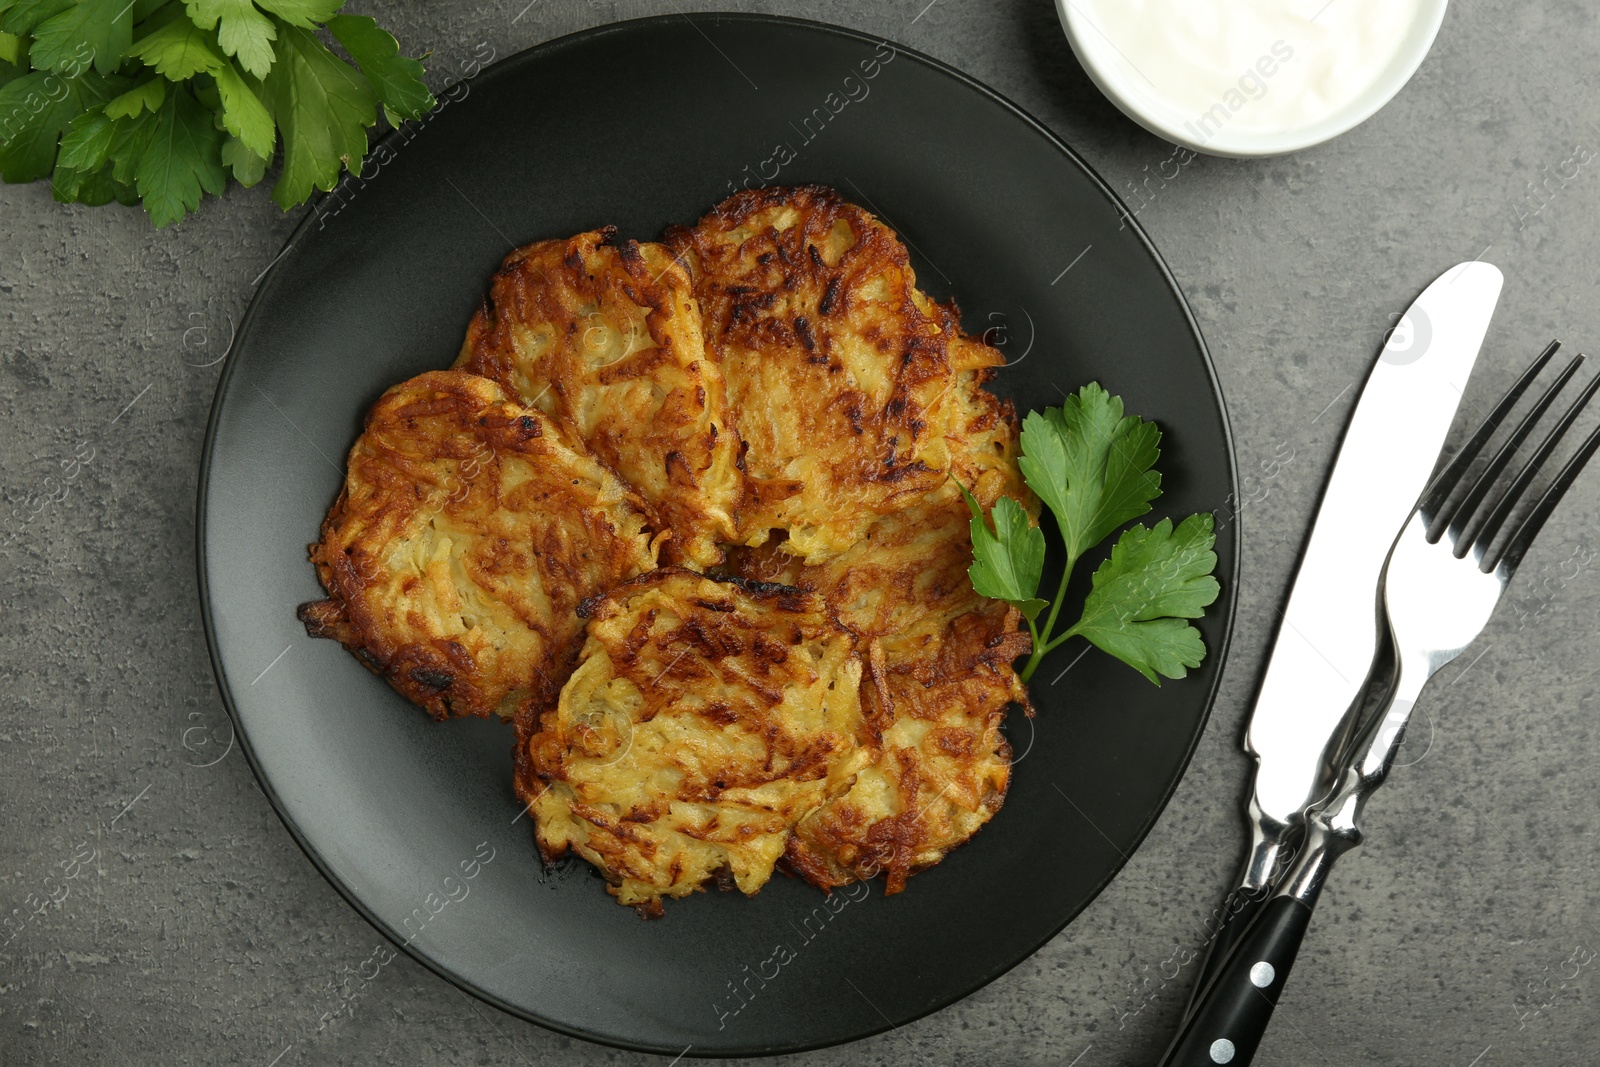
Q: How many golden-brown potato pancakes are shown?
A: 6